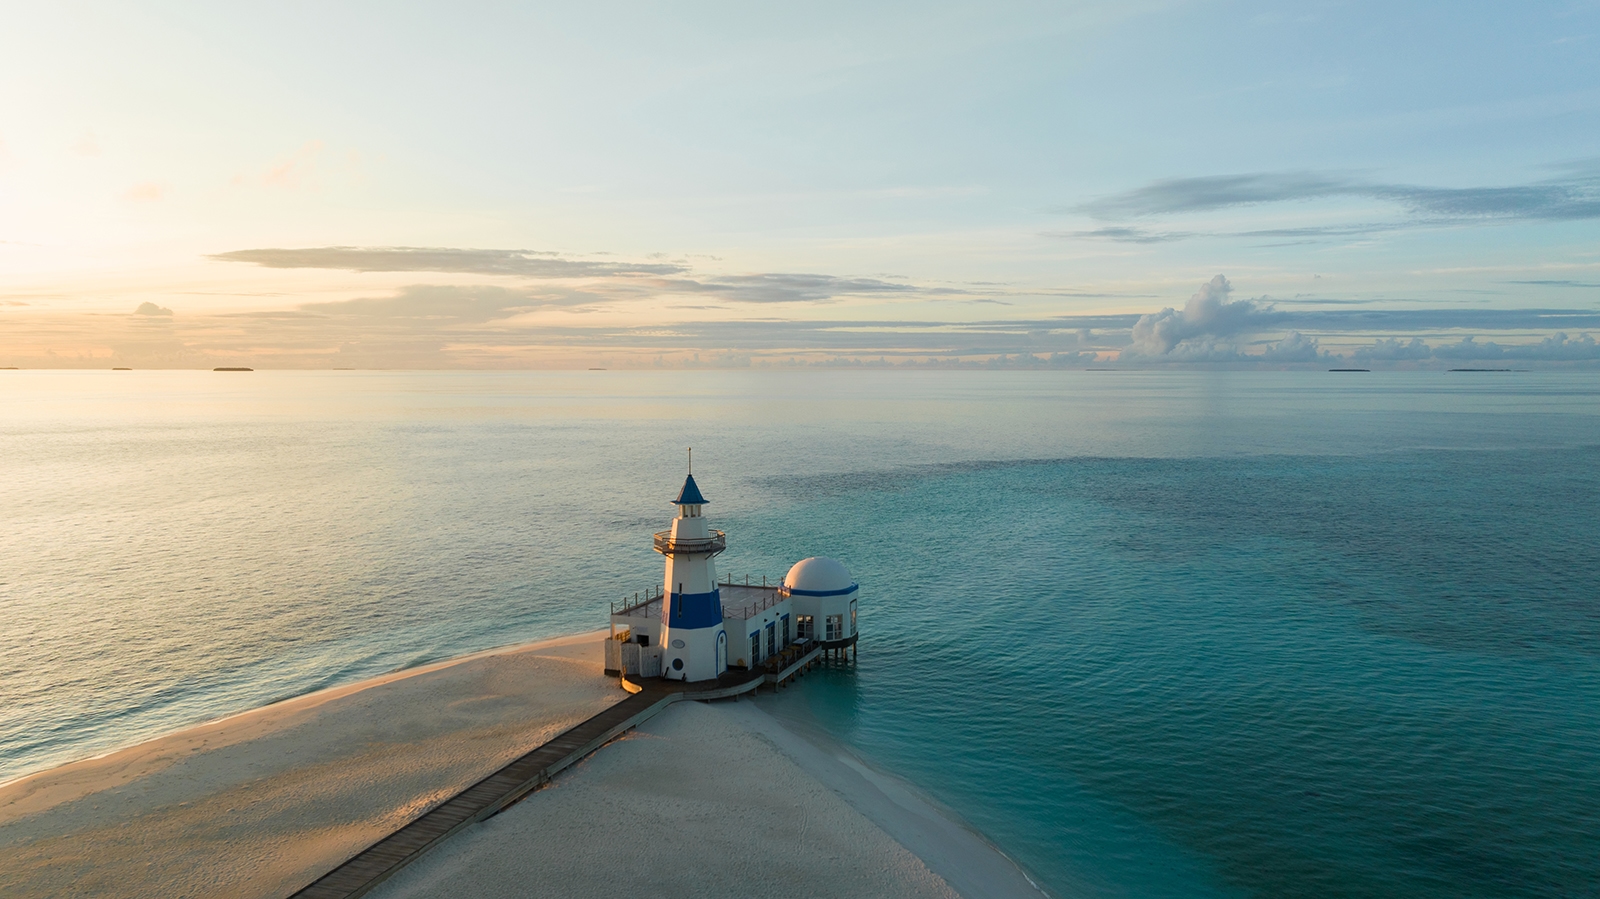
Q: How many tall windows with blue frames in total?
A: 3